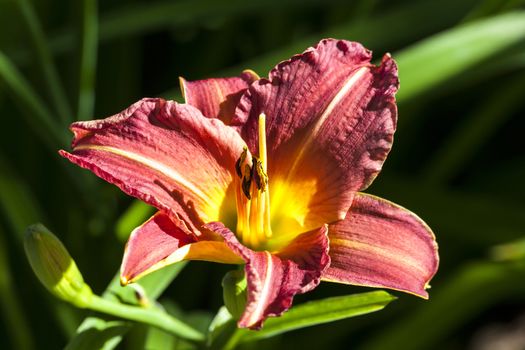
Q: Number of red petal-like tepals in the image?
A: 6